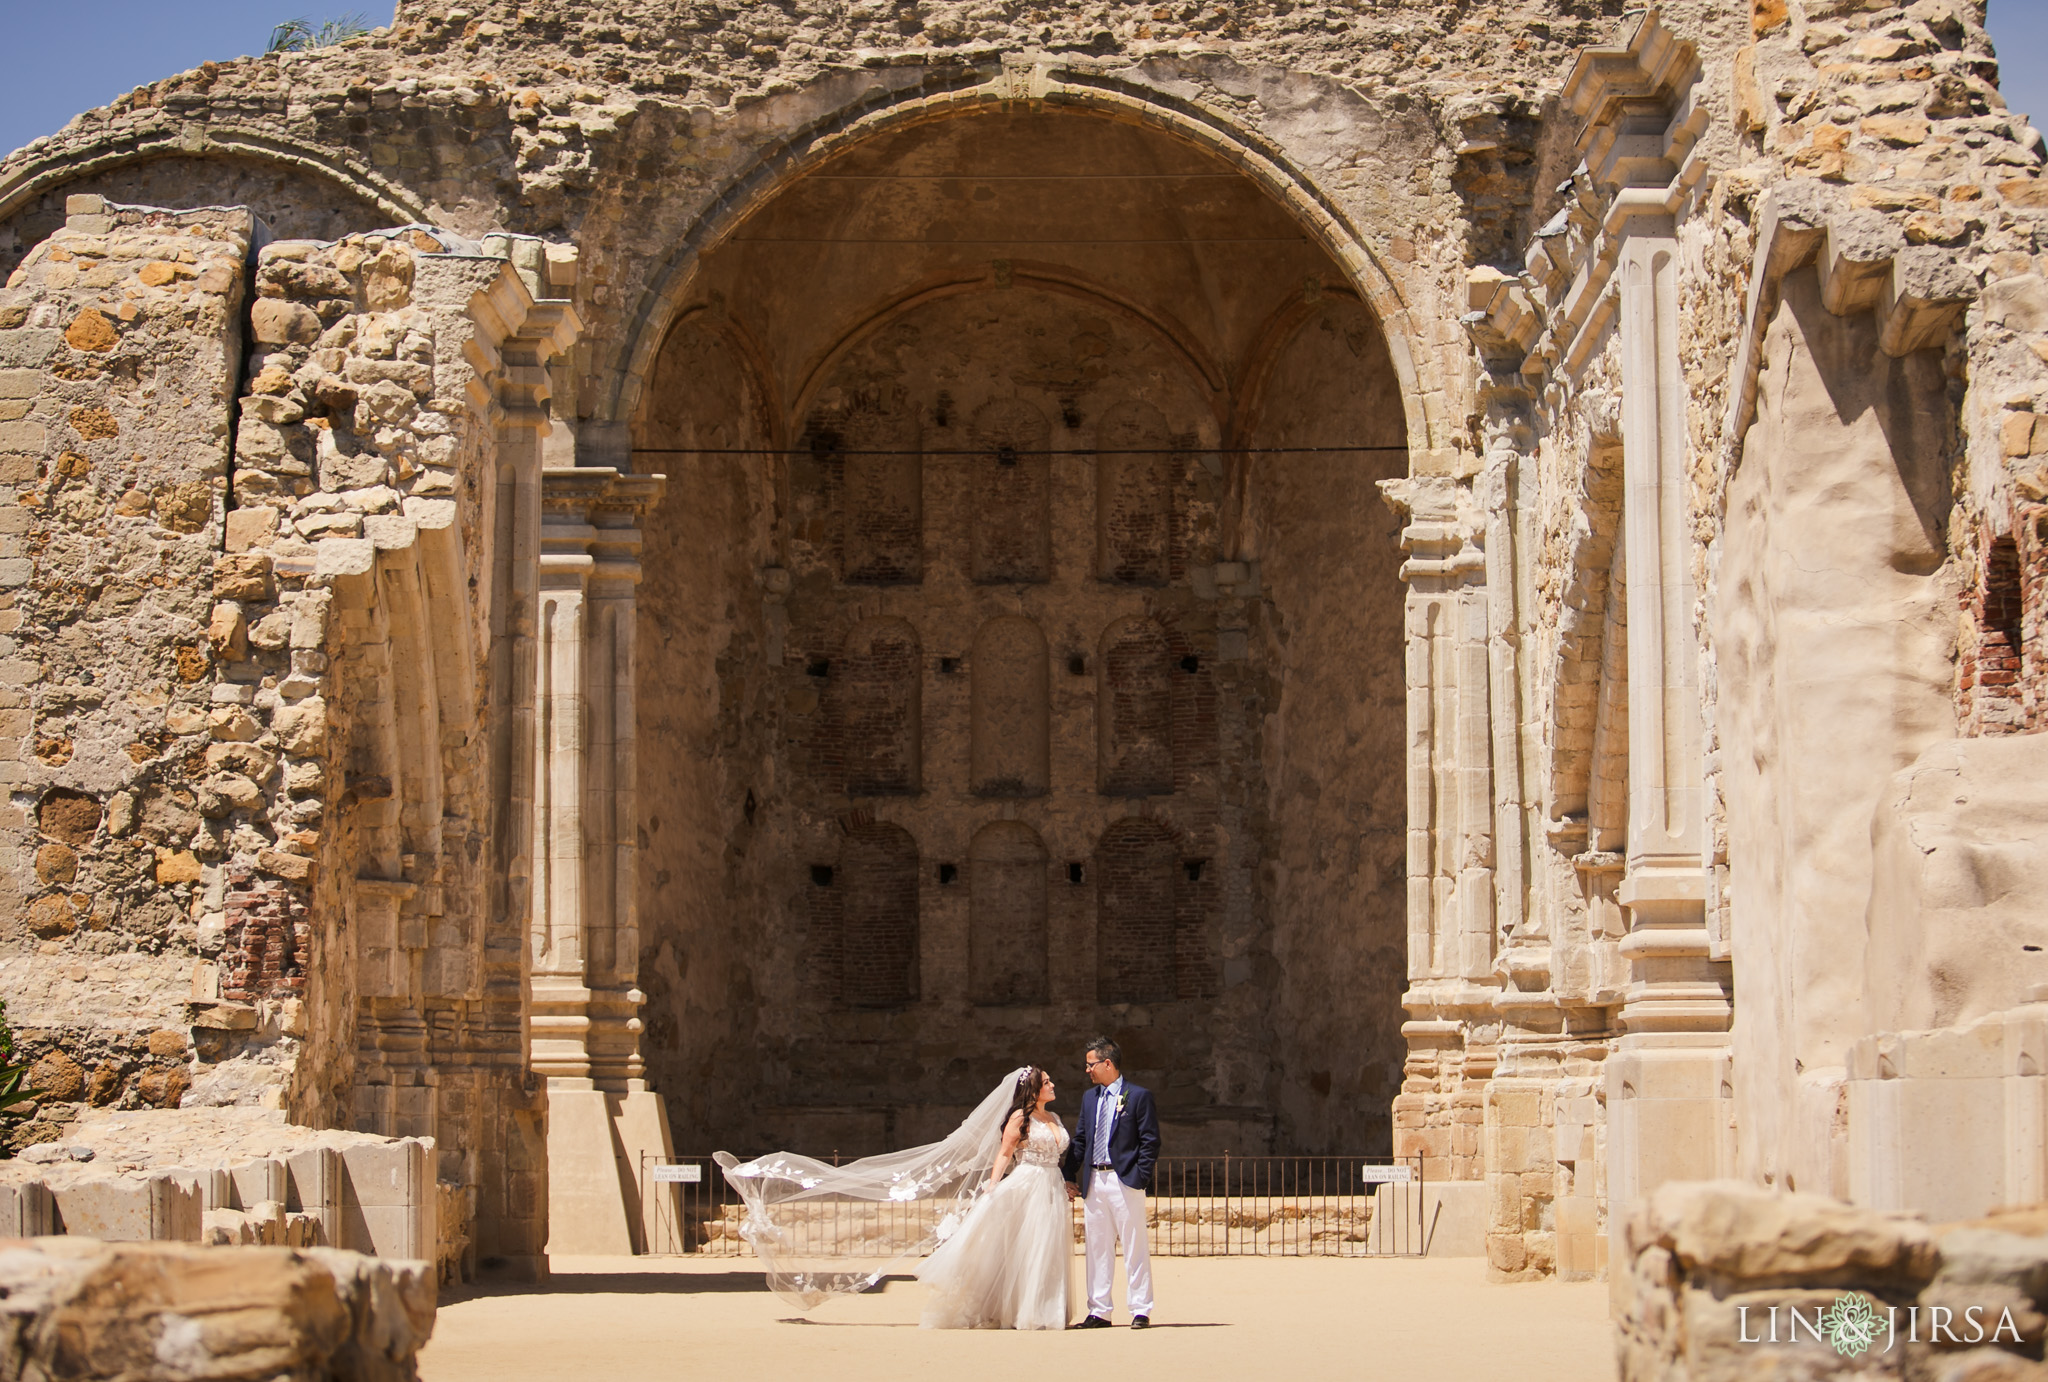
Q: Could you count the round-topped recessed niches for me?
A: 9